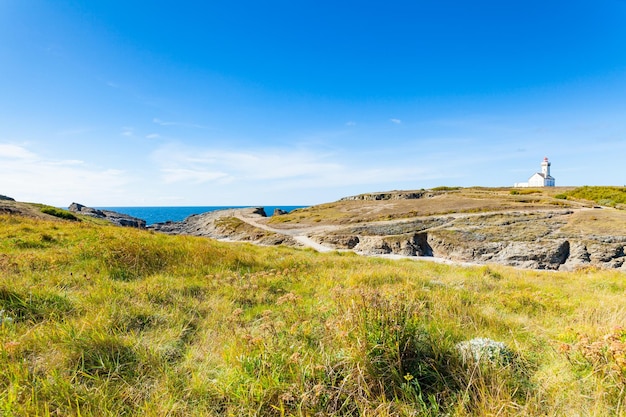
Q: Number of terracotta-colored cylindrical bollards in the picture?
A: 0